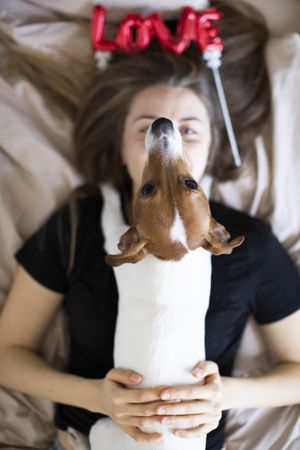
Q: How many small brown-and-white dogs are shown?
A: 1